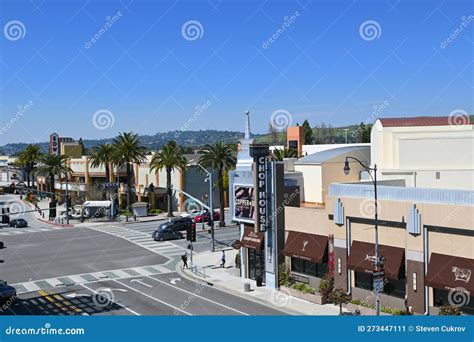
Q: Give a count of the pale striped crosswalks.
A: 3